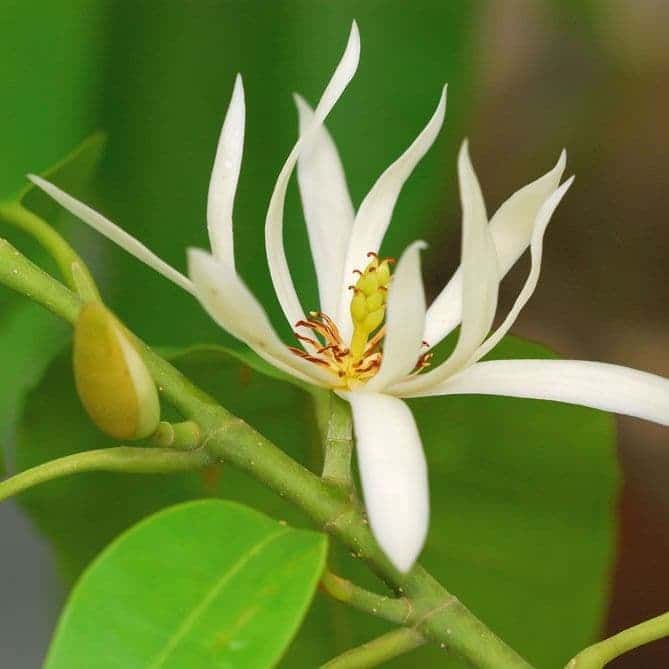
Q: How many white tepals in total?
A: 12